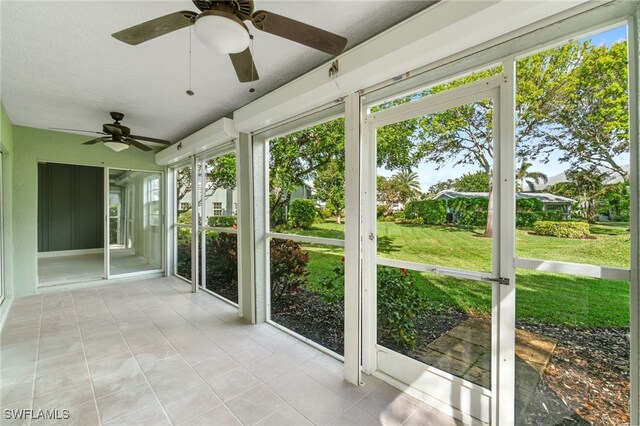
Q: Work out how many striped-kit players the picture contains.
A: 0